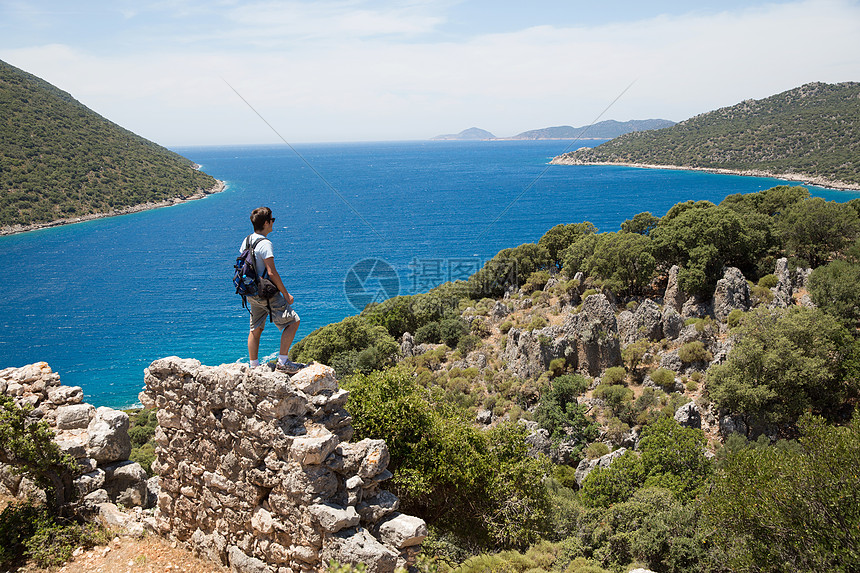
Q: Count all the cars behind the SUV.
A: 0